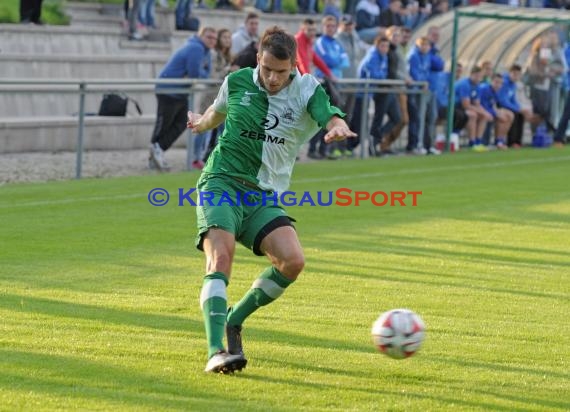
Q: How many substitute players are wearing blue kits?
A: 3